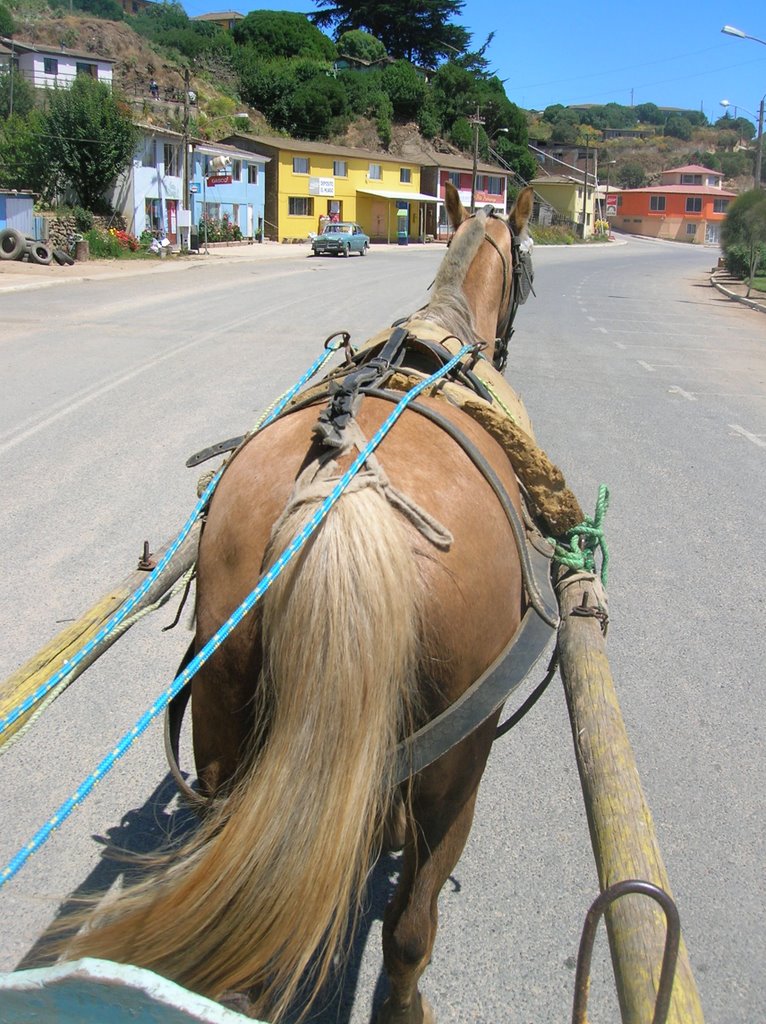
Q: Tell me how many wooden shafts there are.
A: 2